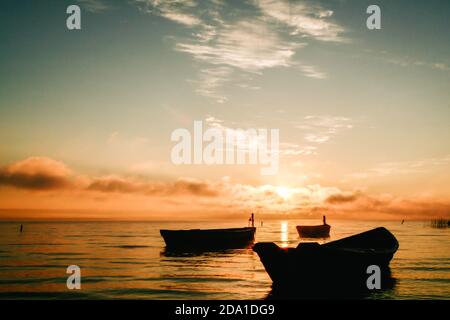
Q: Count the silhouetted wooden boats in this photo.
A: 3